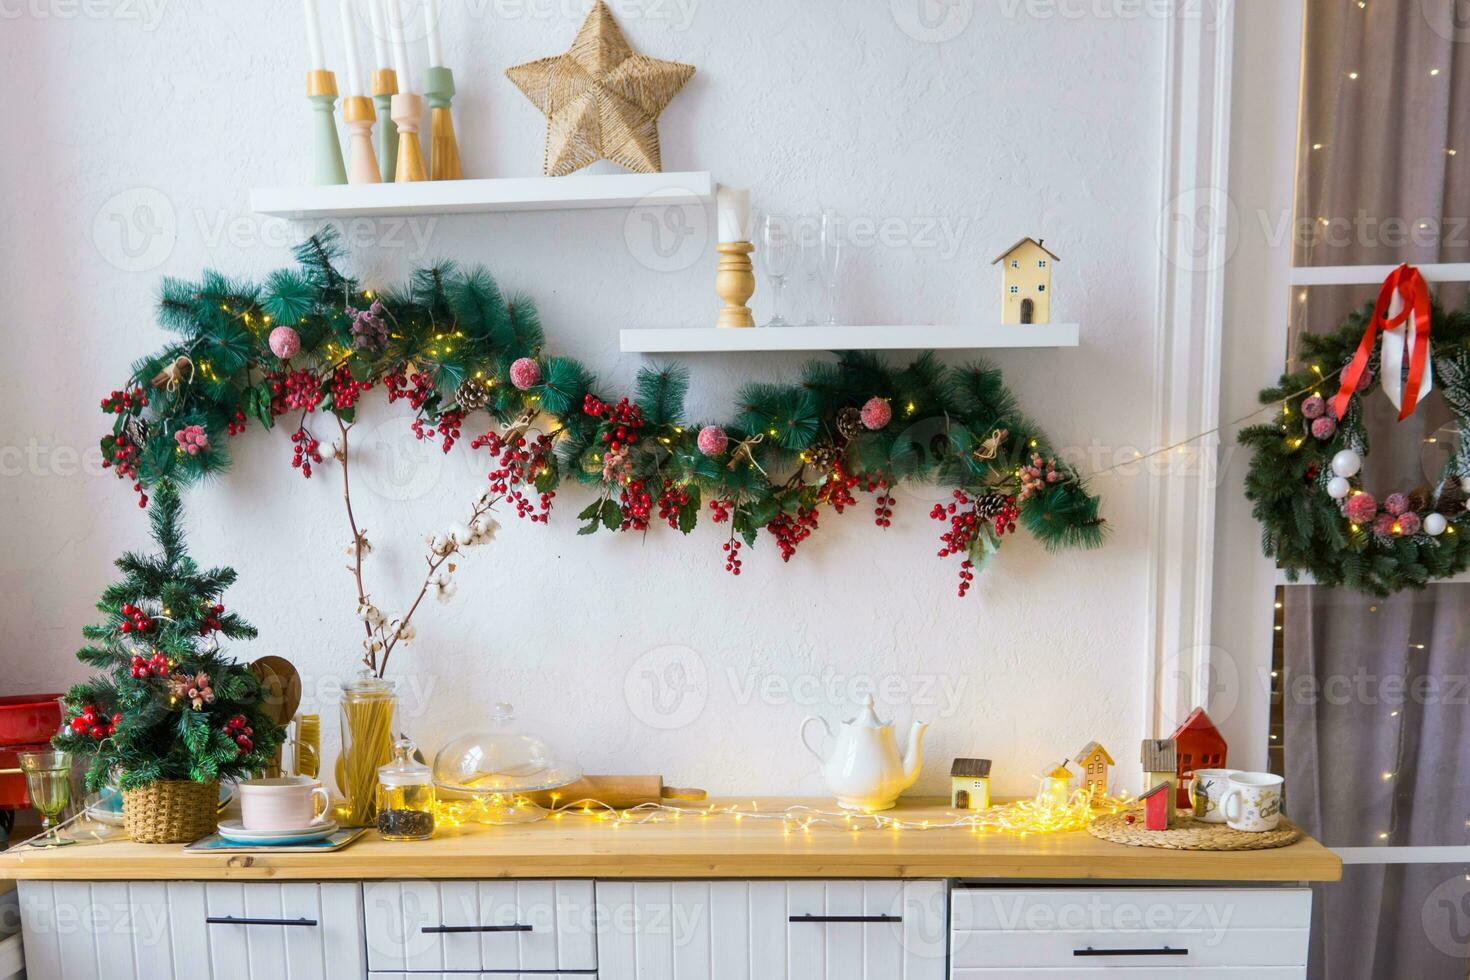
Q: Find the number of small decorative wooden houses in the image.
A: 7